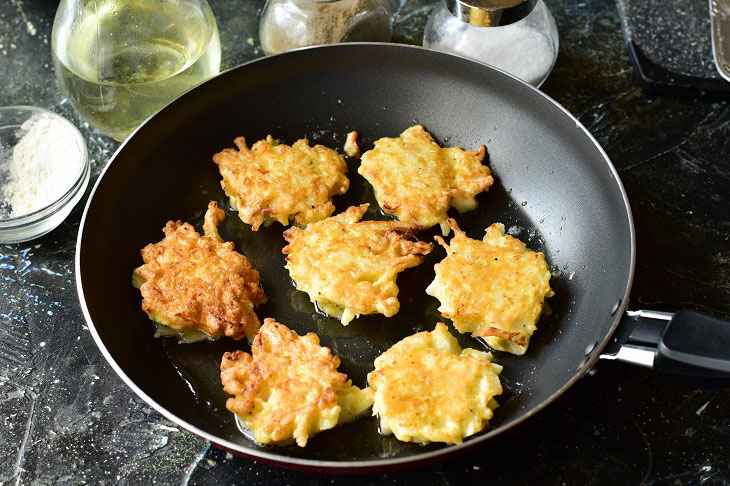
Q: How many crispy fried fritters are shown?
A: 7